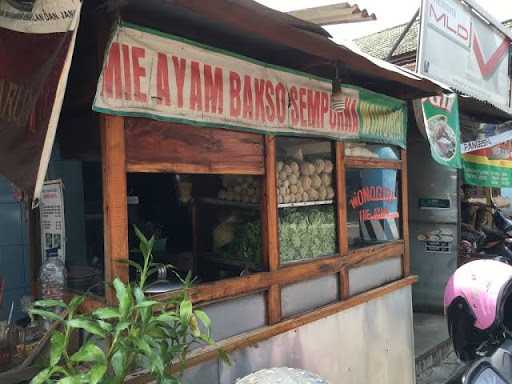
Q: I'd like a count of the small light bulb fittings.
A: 1